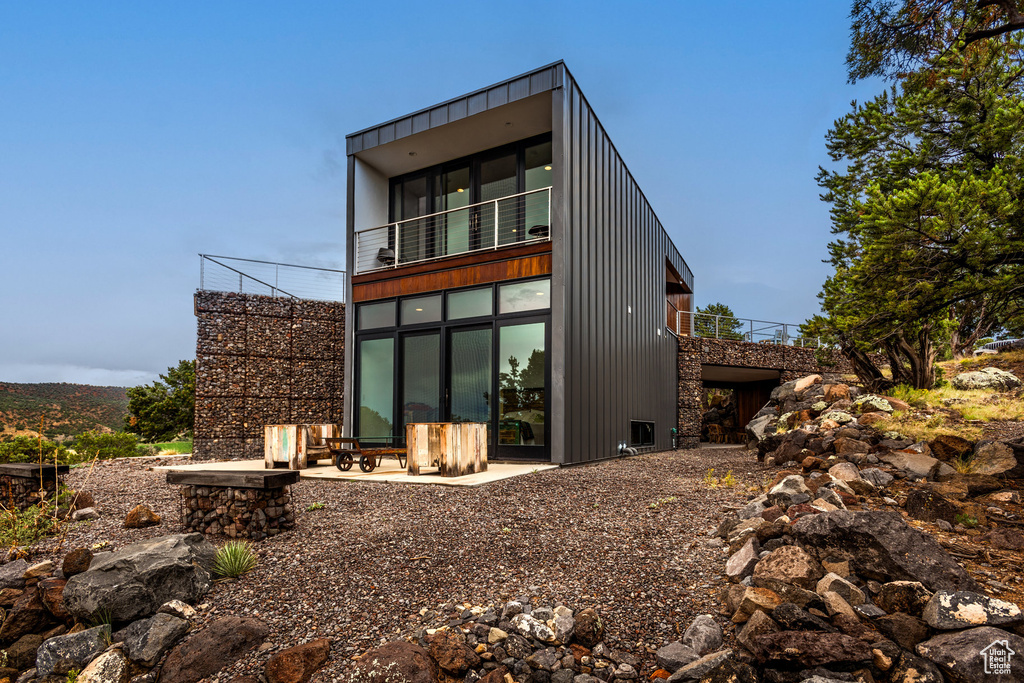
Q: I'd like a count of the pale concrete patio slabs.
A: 1